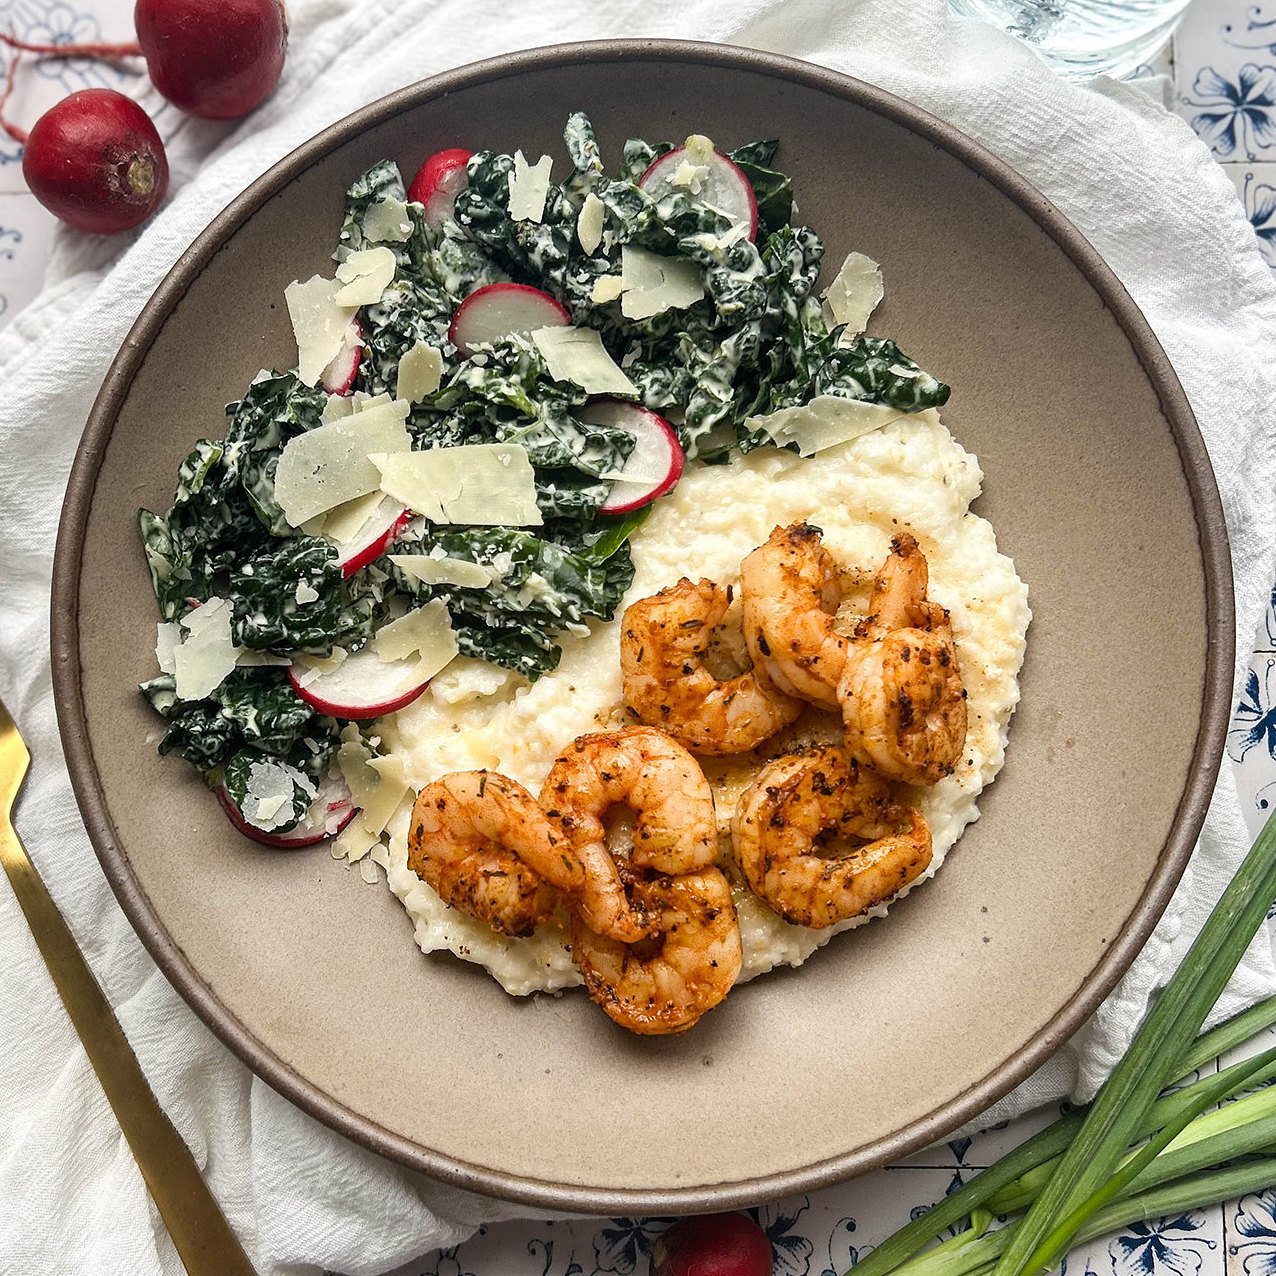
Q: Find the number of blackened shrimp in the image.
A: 7